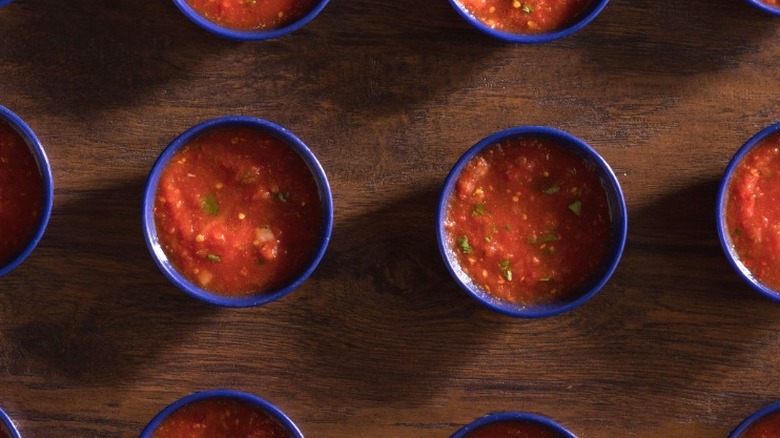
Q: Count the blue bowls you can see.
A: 12